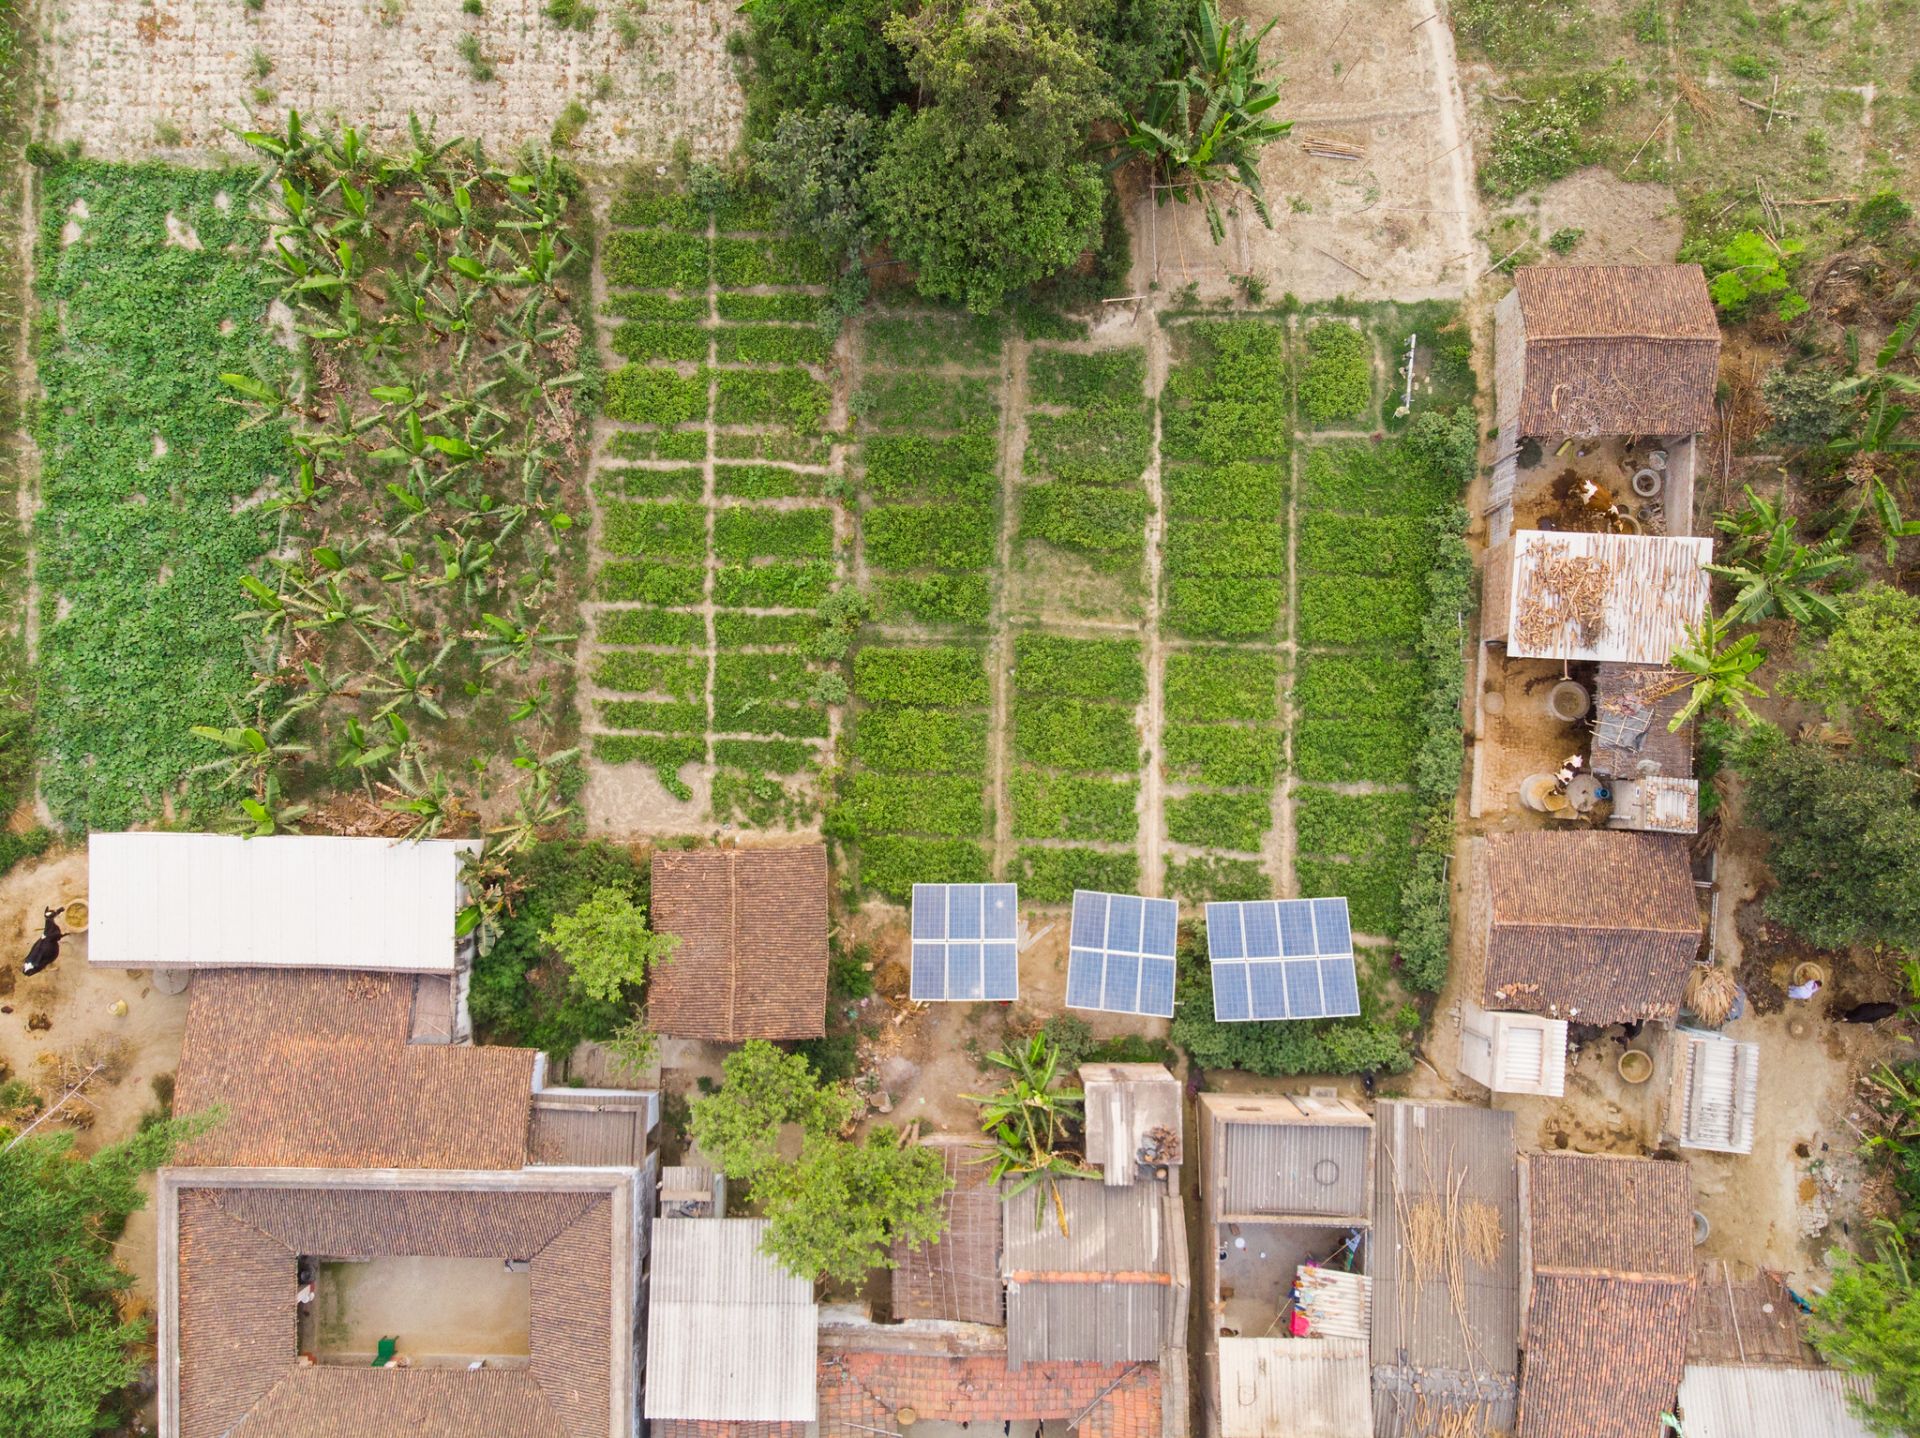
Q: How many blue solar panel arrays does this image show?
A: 3